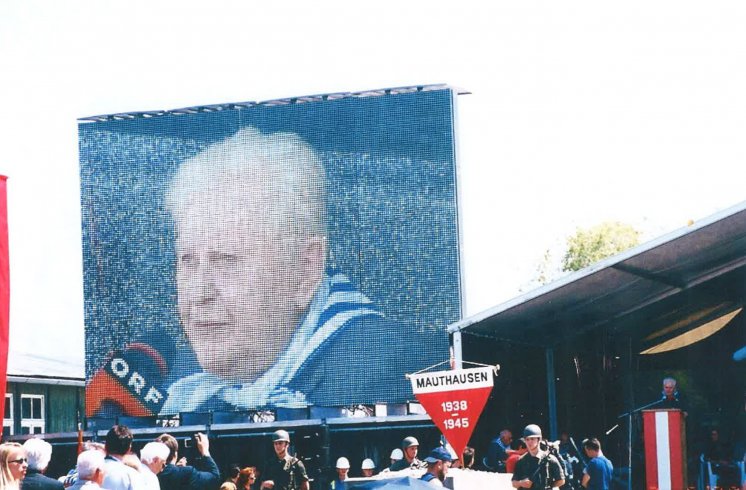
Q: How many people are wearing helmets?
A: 6